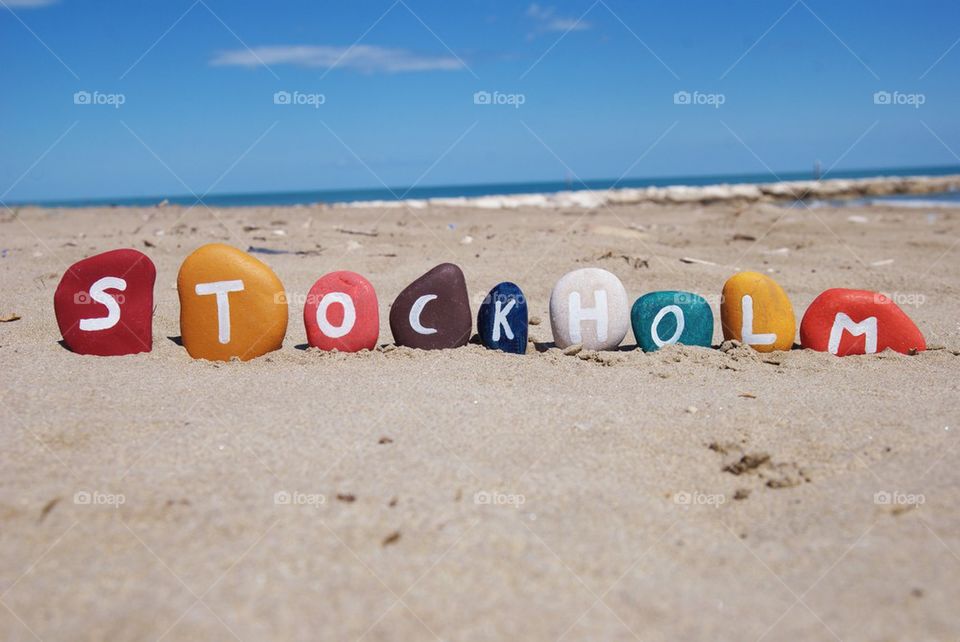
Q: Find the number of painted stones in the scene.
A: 9